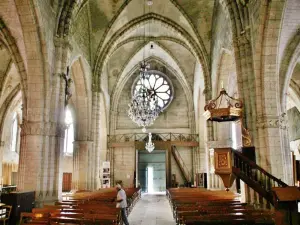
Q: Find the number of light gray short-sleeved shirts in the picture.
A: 1